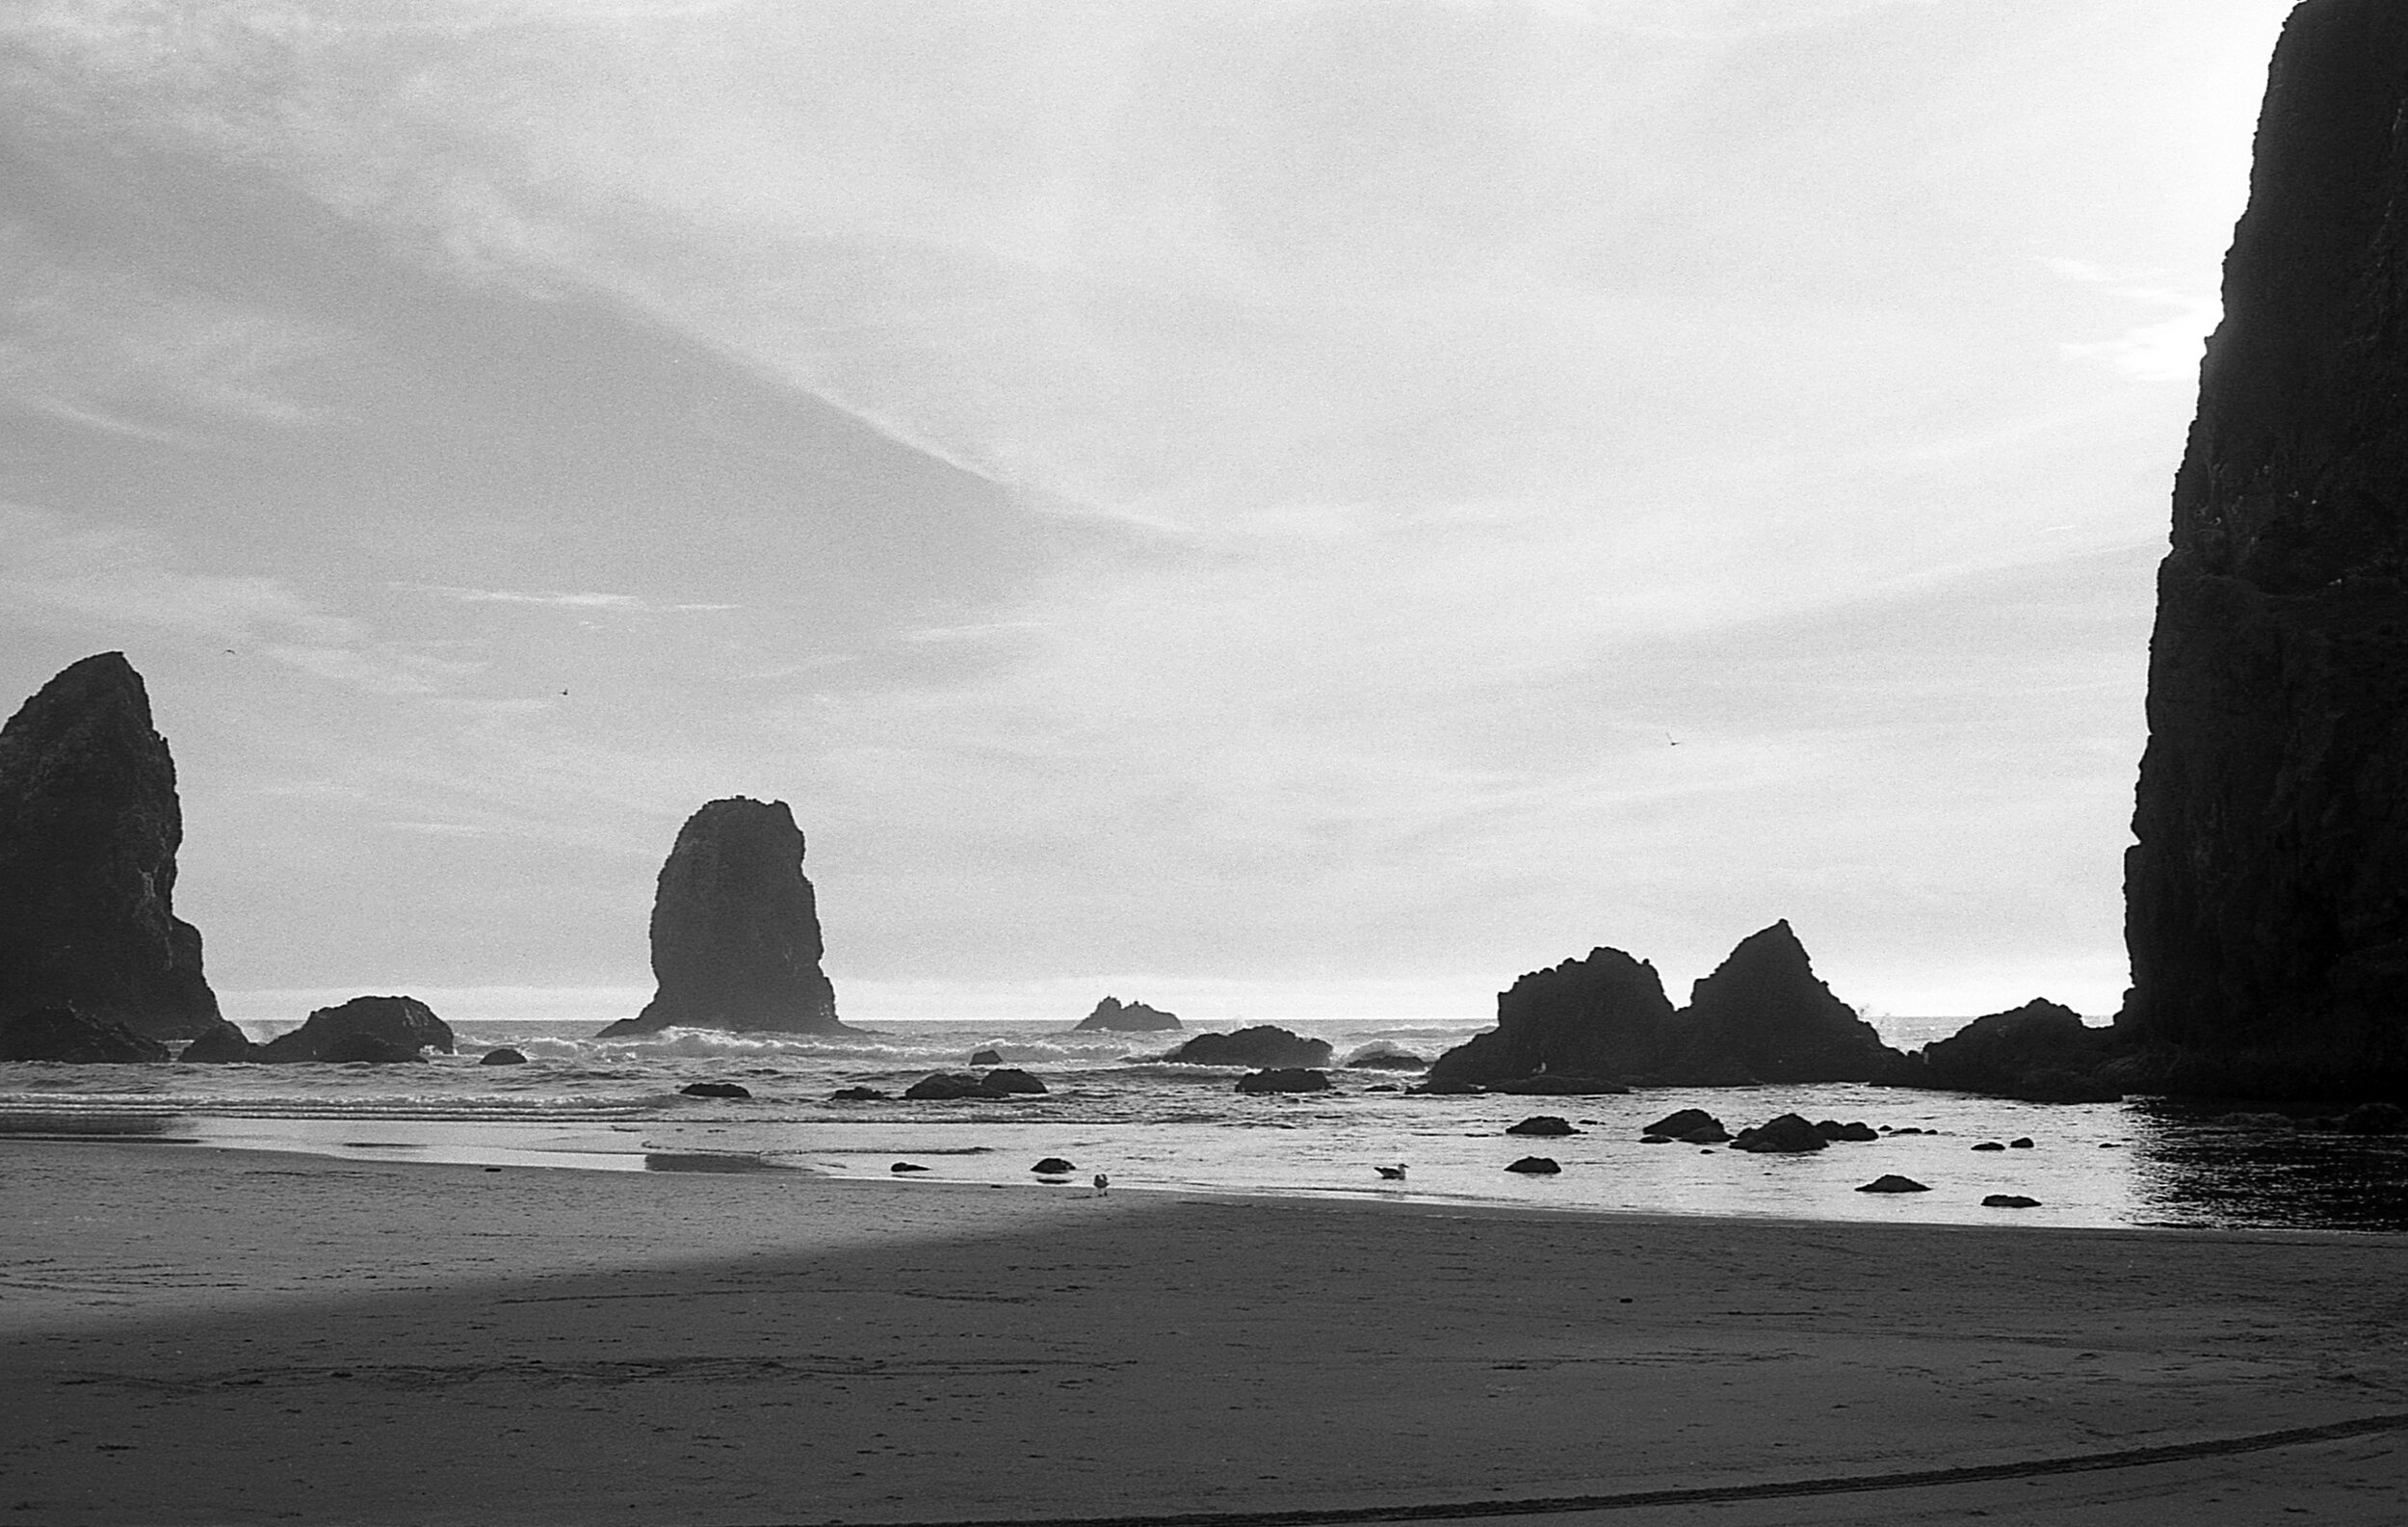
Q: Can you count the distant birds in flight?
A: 3